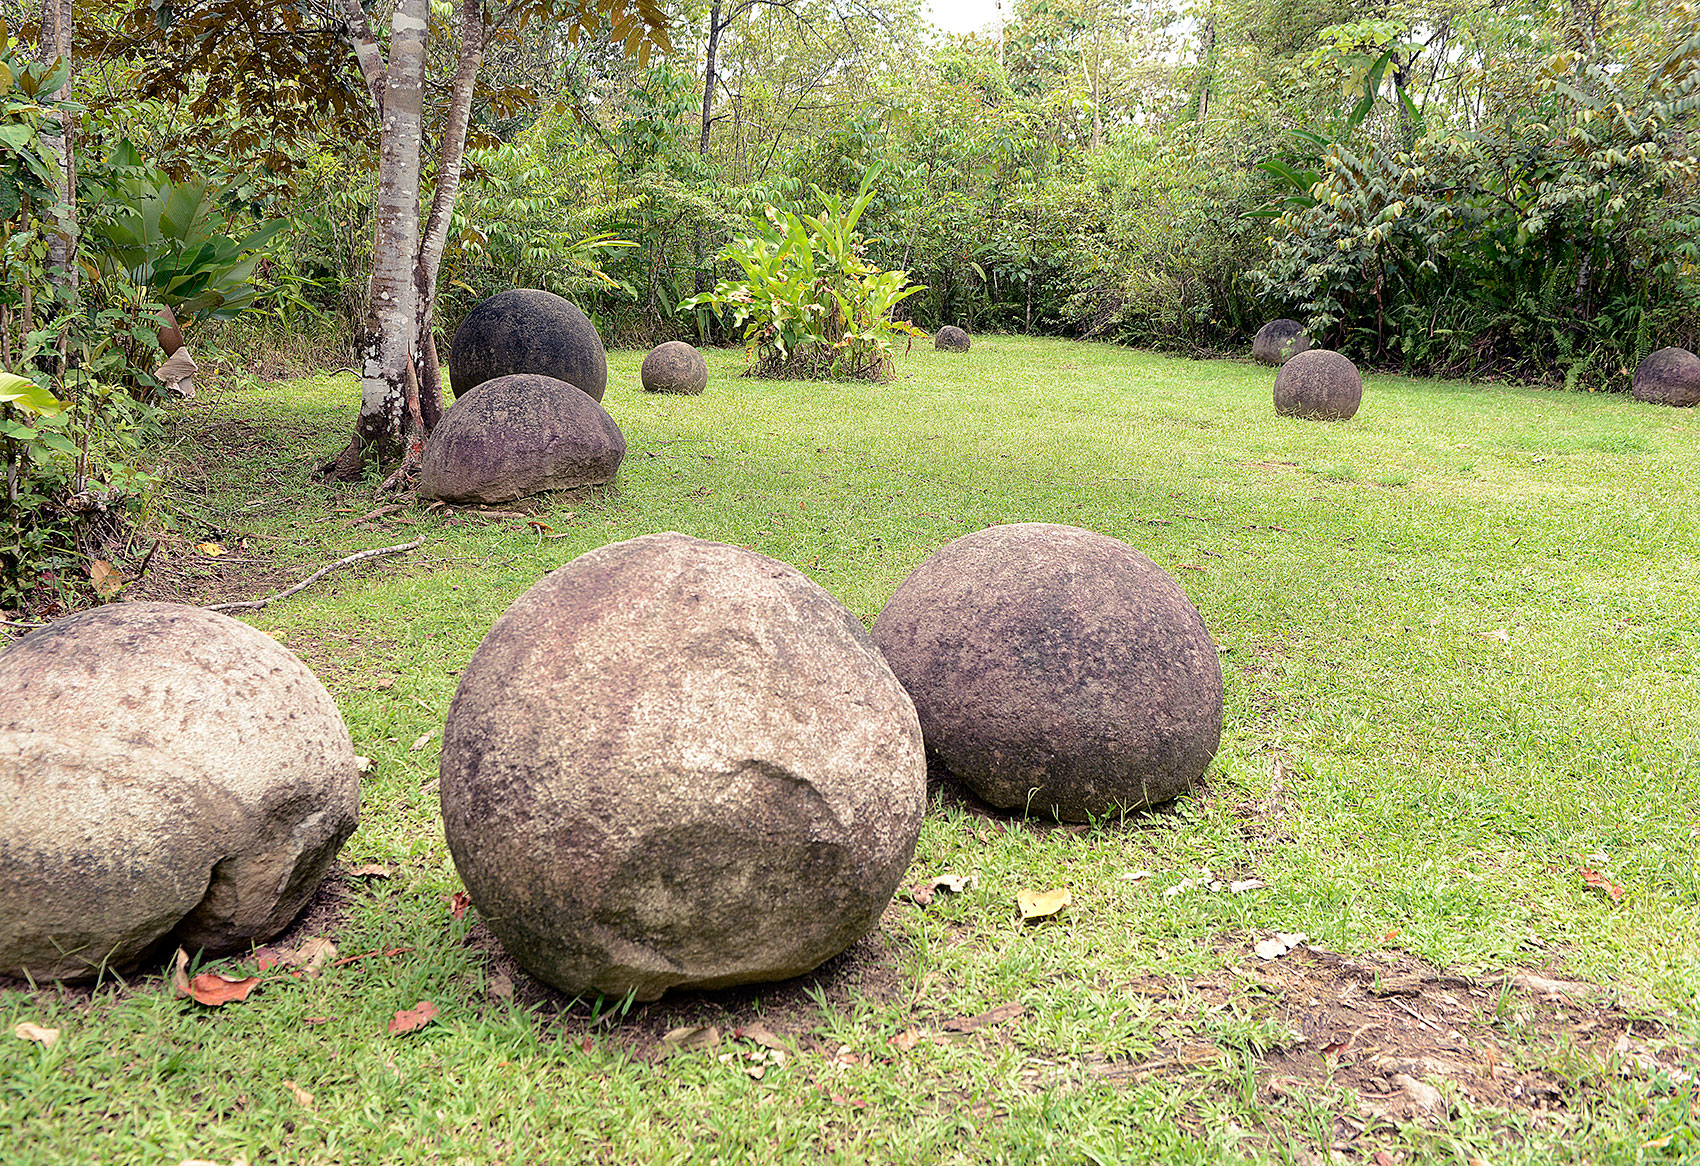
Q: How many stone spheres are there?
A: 10